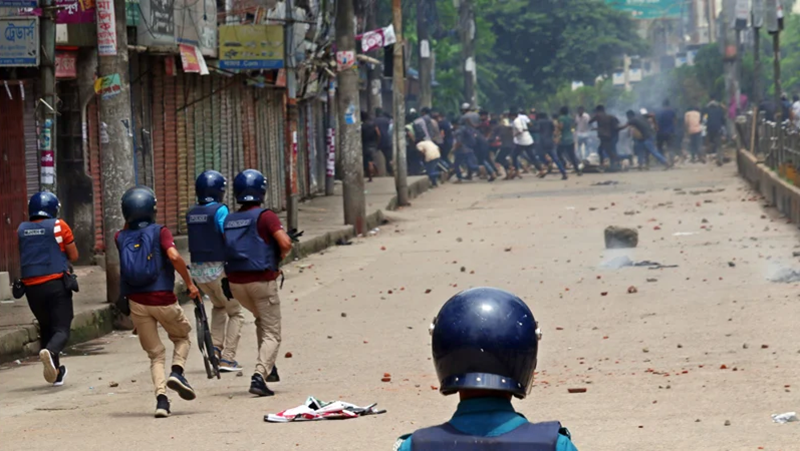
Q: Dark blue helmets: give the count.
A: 5